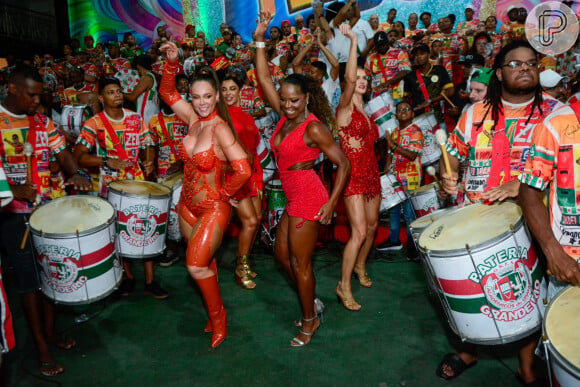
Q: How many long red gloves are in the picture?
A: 2